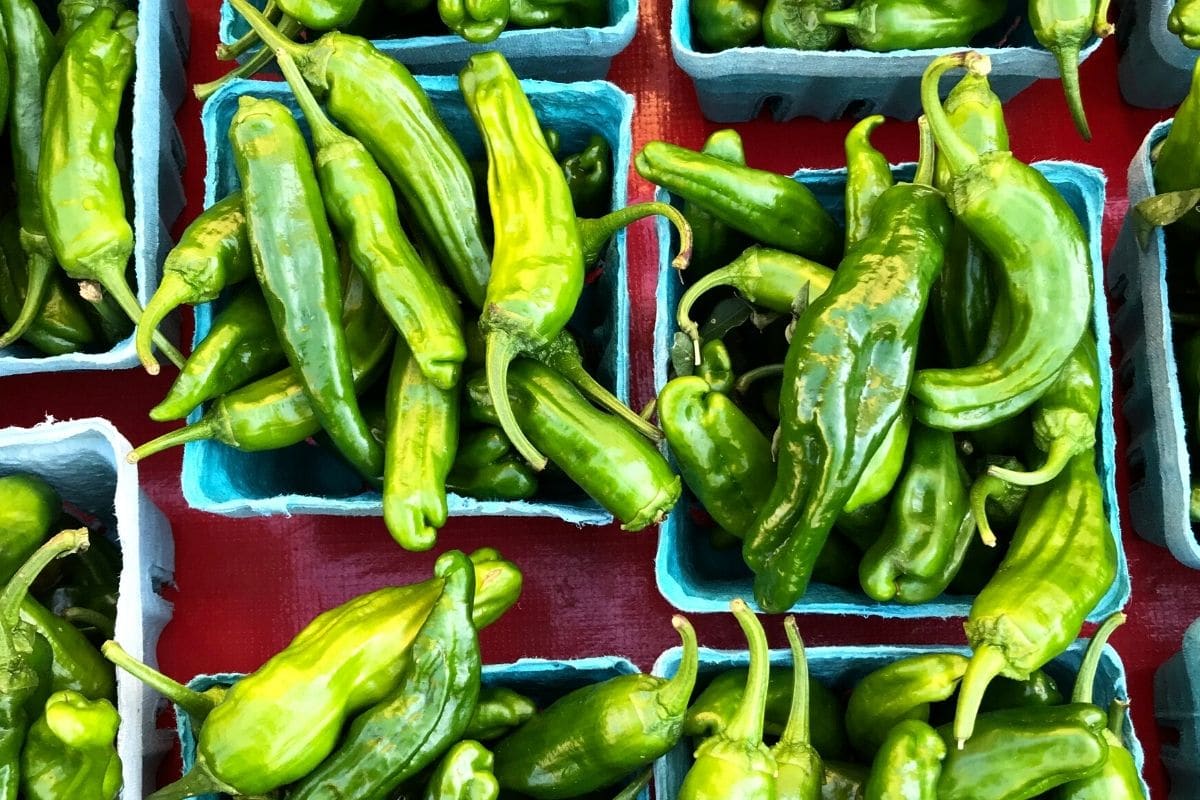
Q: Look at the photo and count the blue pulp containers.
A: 11